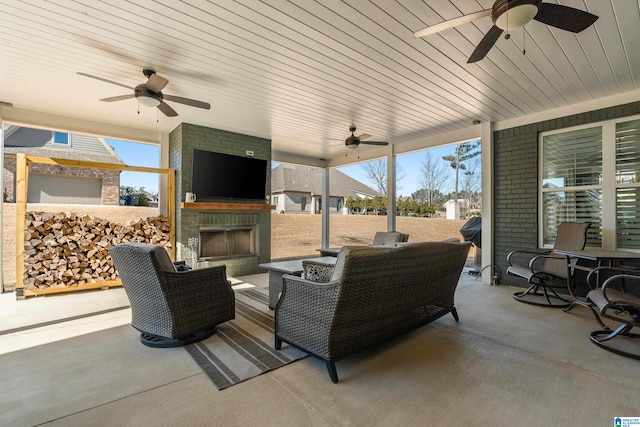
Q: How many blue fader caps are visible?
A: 0